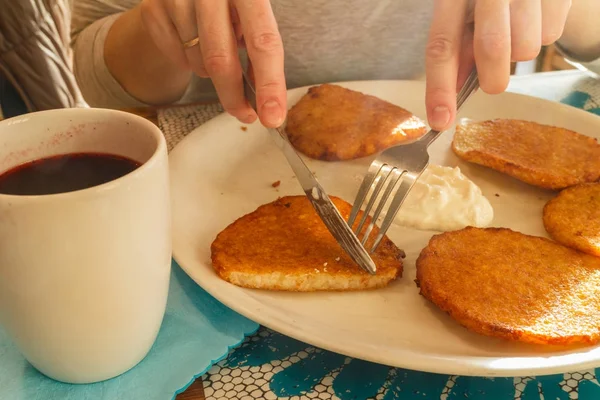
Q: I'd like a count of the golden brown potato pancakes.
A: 5